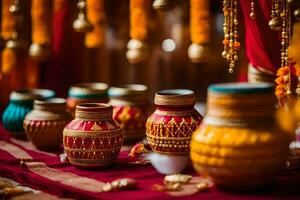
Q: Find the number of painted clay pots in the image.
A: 7